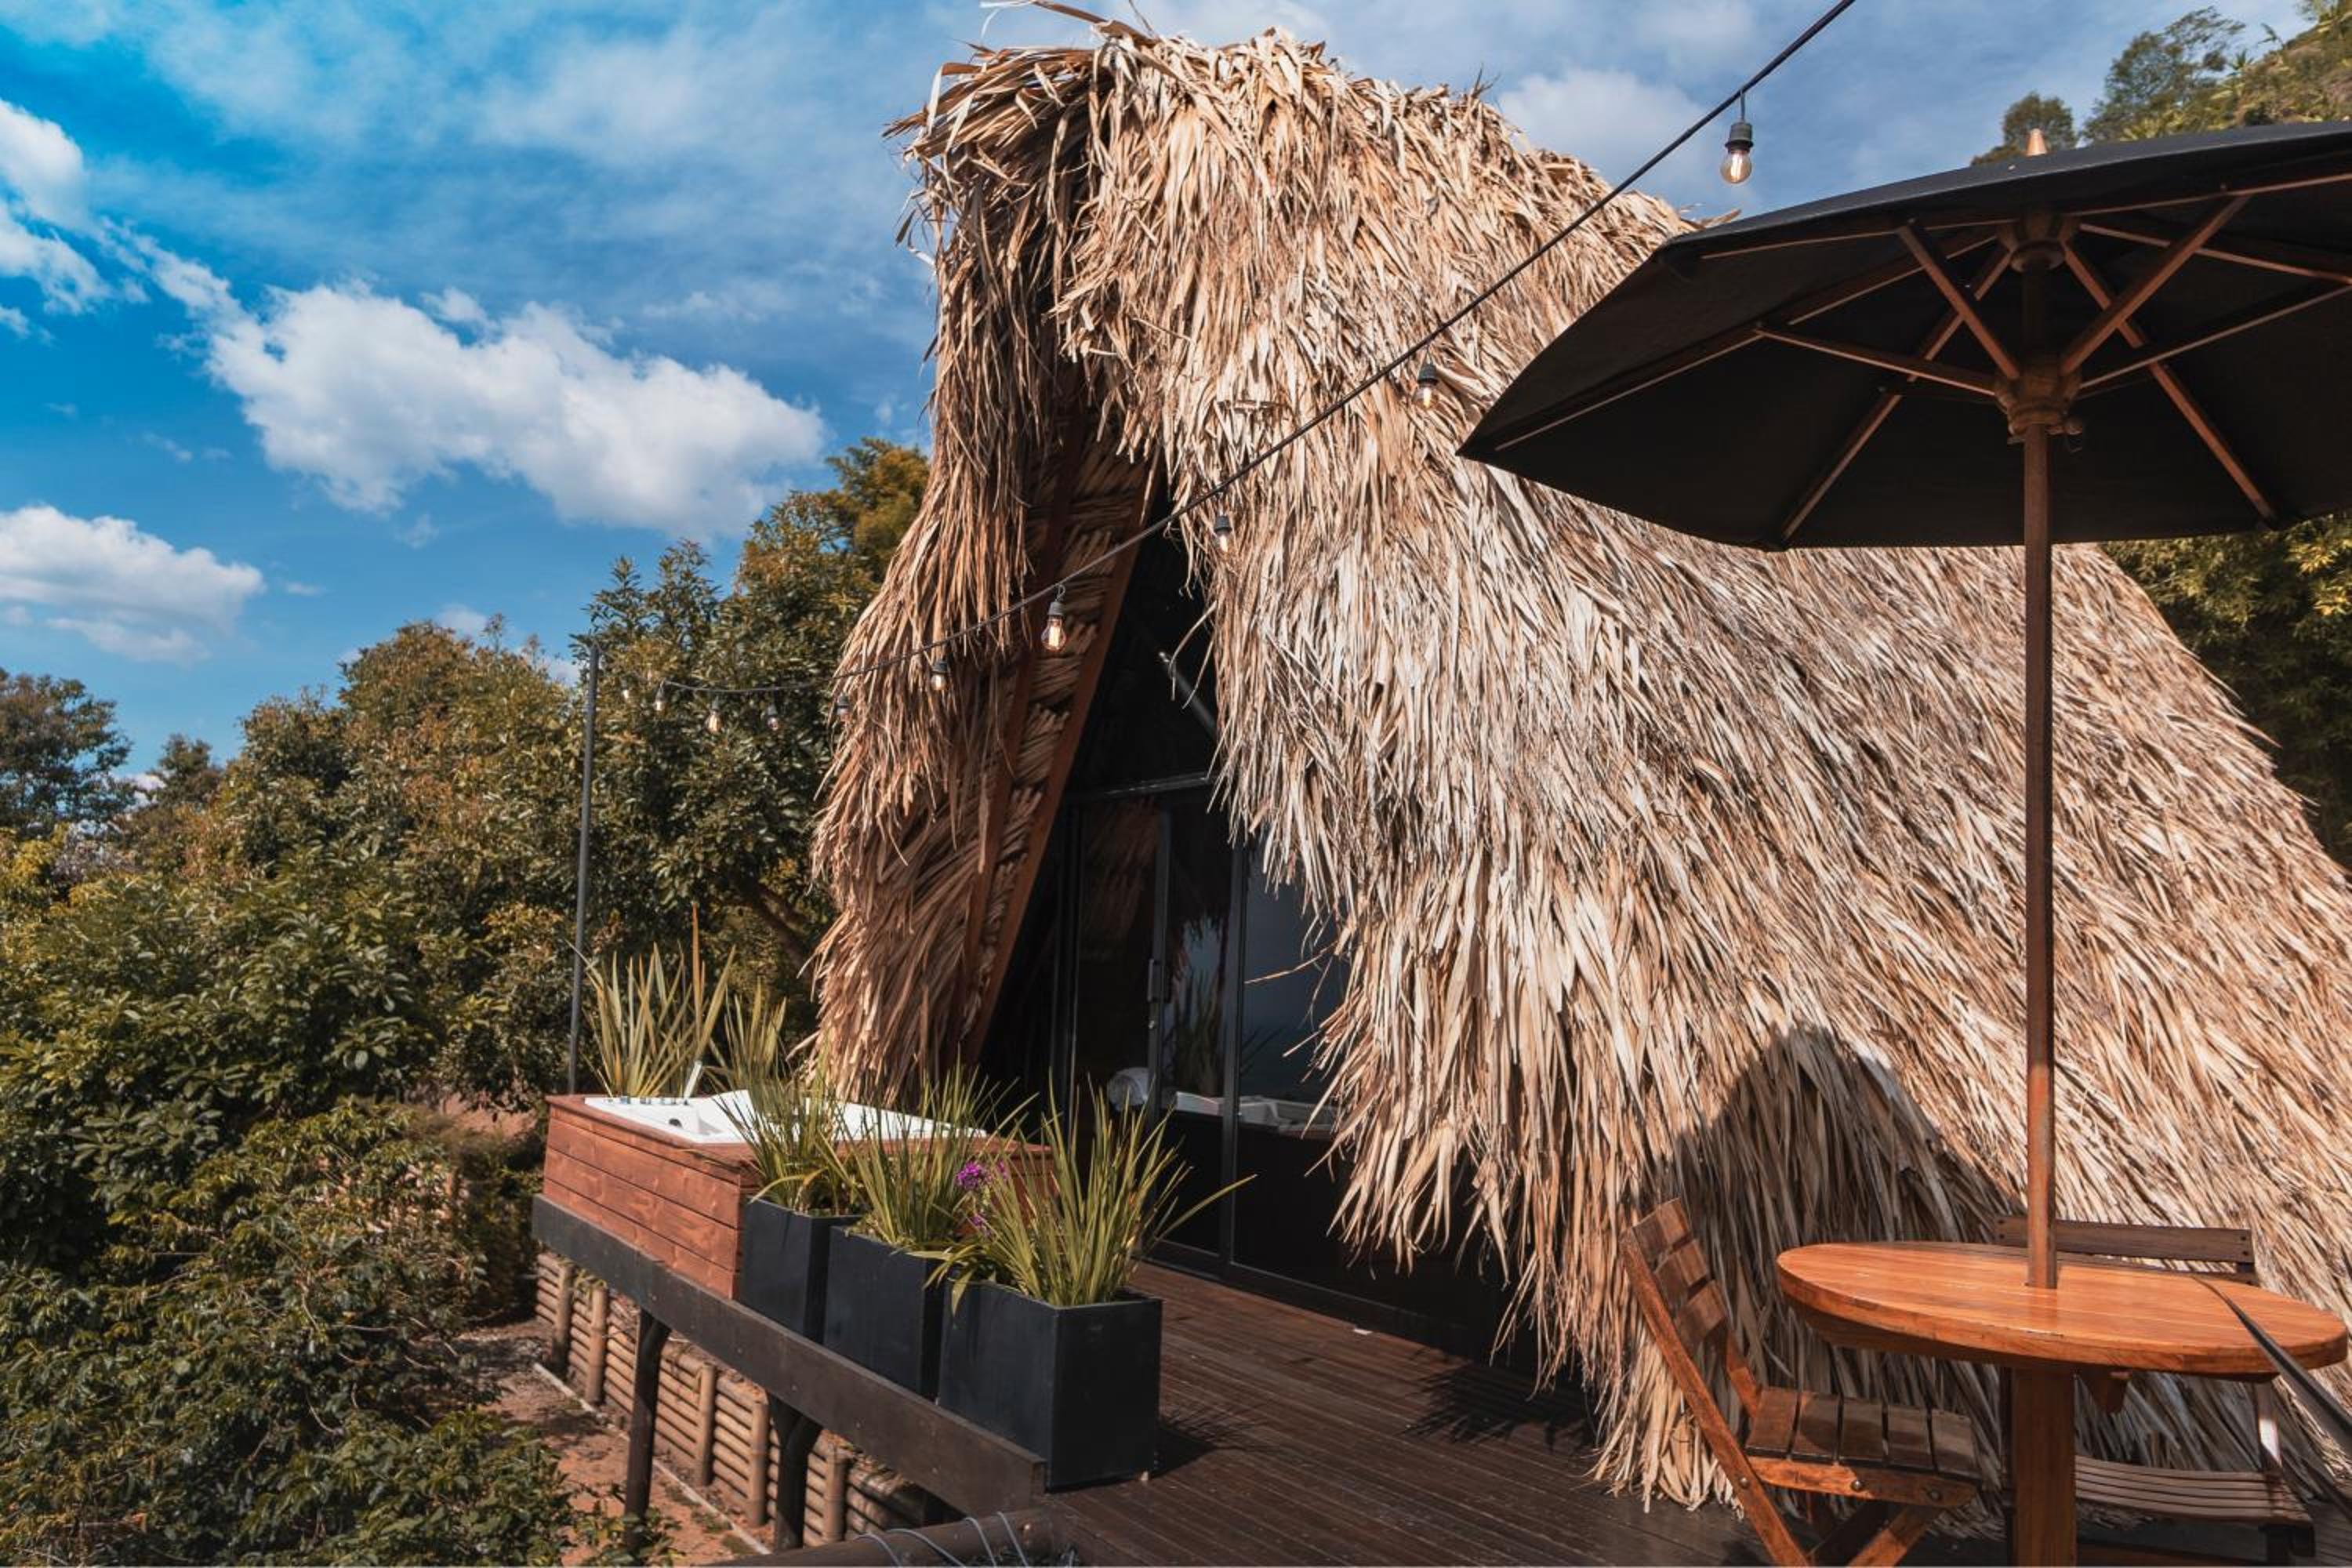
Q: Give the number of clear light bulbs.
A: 10